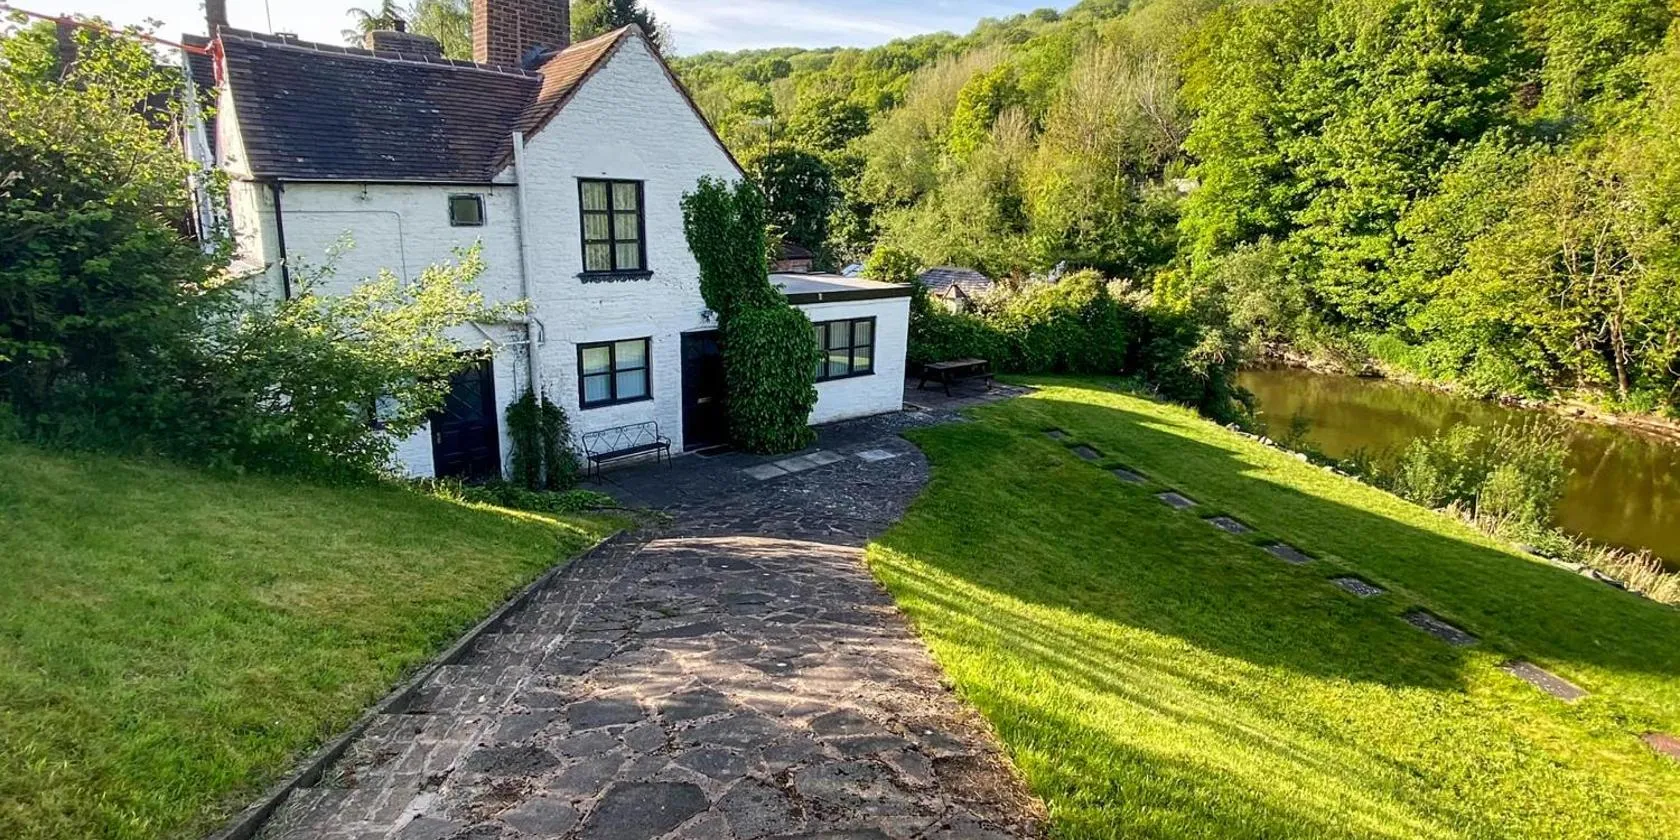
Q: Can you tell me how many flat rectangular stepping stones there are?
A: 10